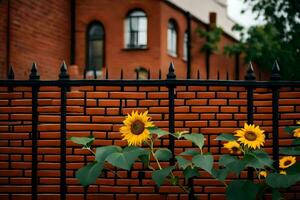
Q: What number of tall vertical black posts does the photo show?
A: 5